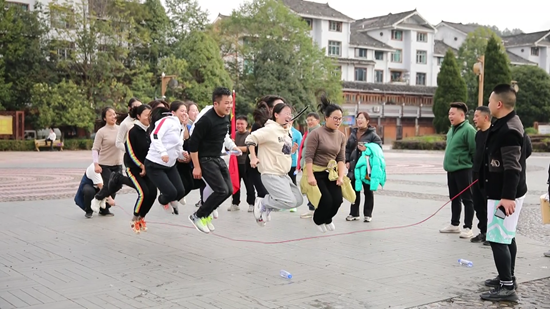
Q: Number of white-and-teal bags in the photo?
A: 1